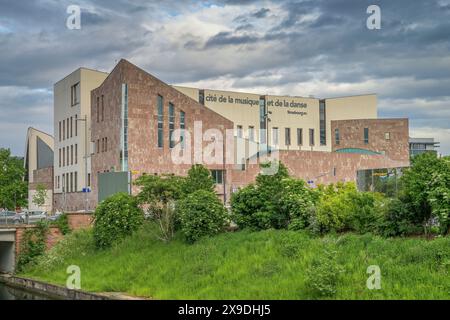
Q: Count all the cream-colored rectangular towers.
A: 1